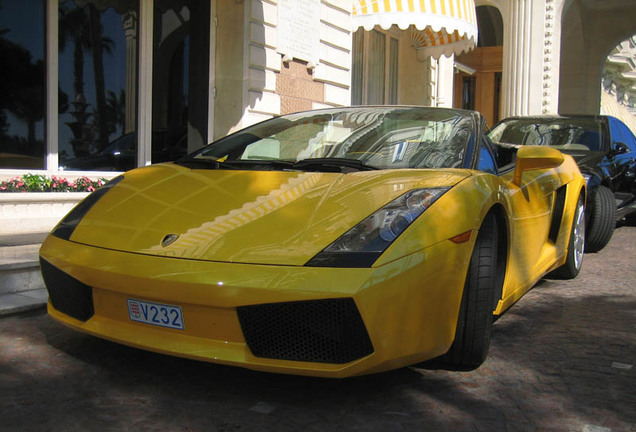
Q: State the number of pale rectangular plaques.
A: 1